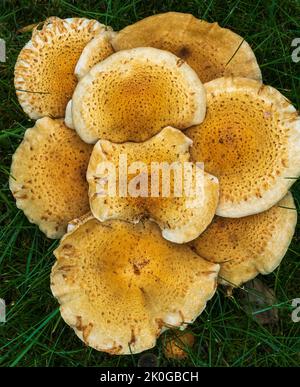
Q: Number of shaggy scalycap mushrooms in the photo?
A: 8